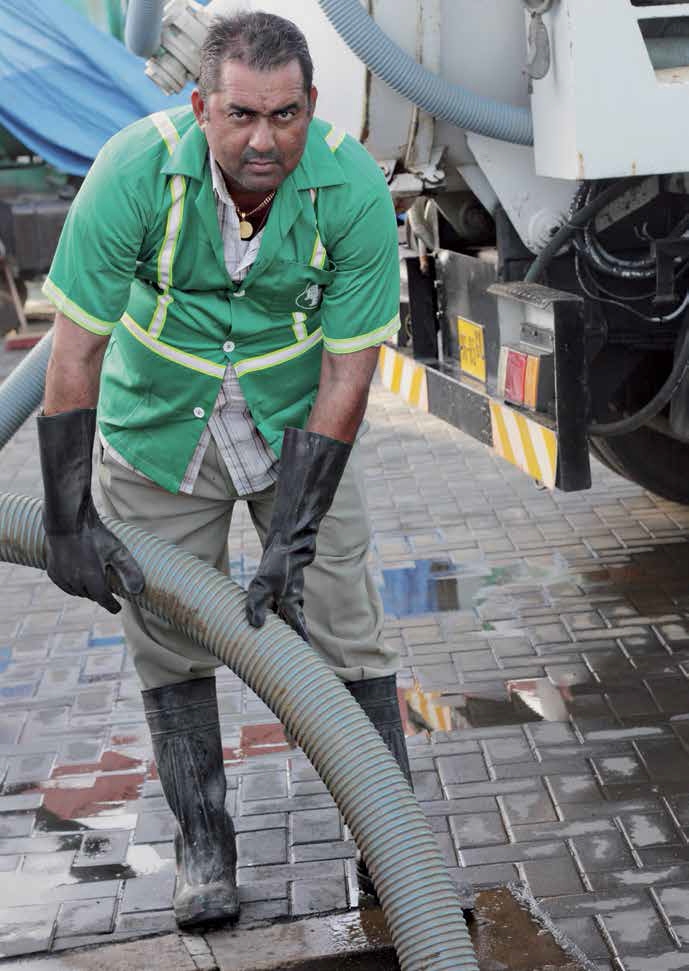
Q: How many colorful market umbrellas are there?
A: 0